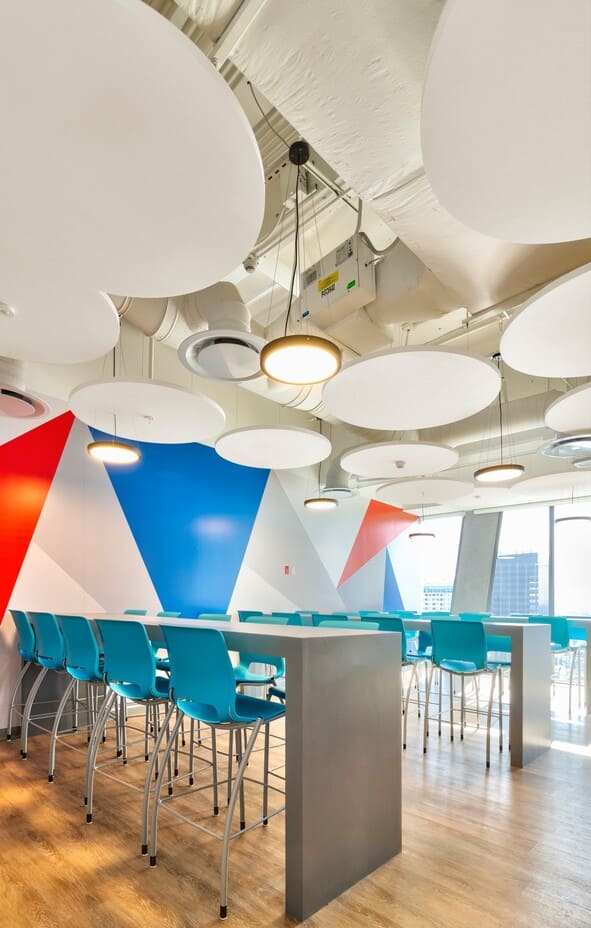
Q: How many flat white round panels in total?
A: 11